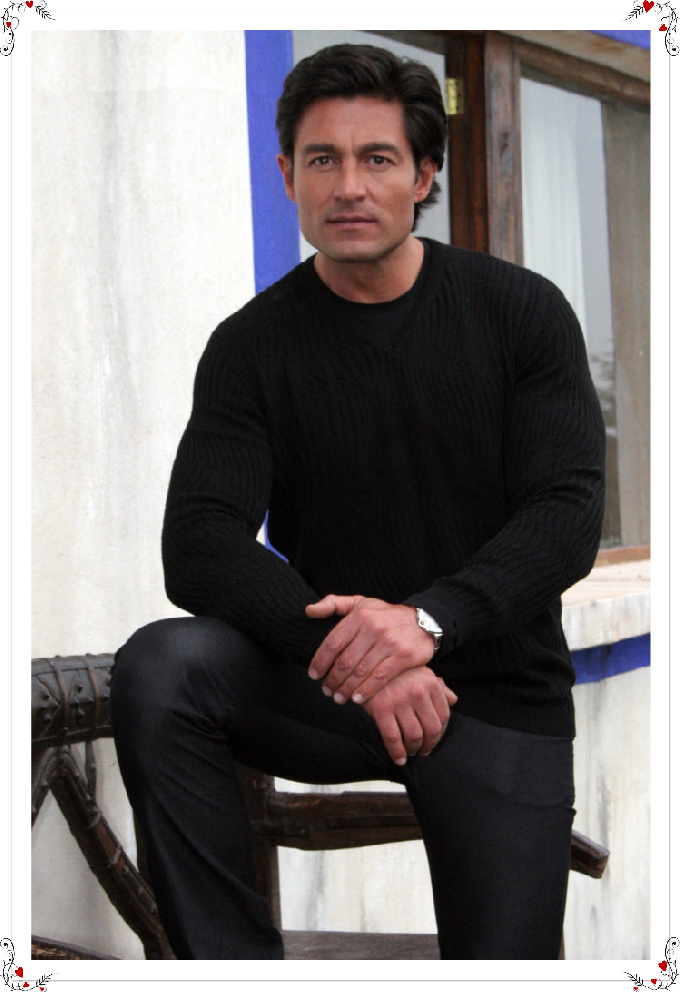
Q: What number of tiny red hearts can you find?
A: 10